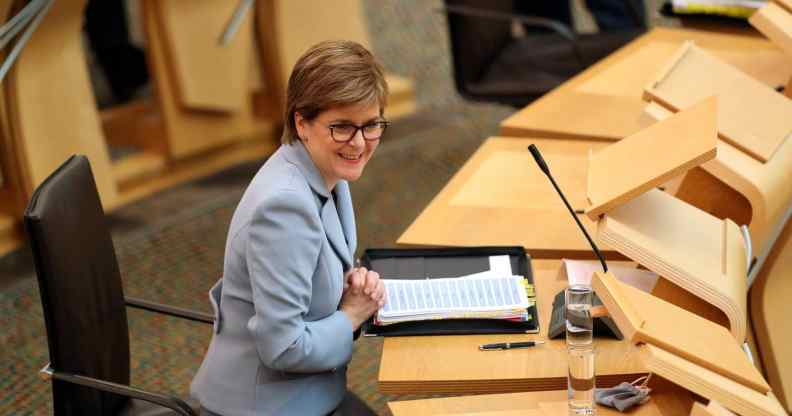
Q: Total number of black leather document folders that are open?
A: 1